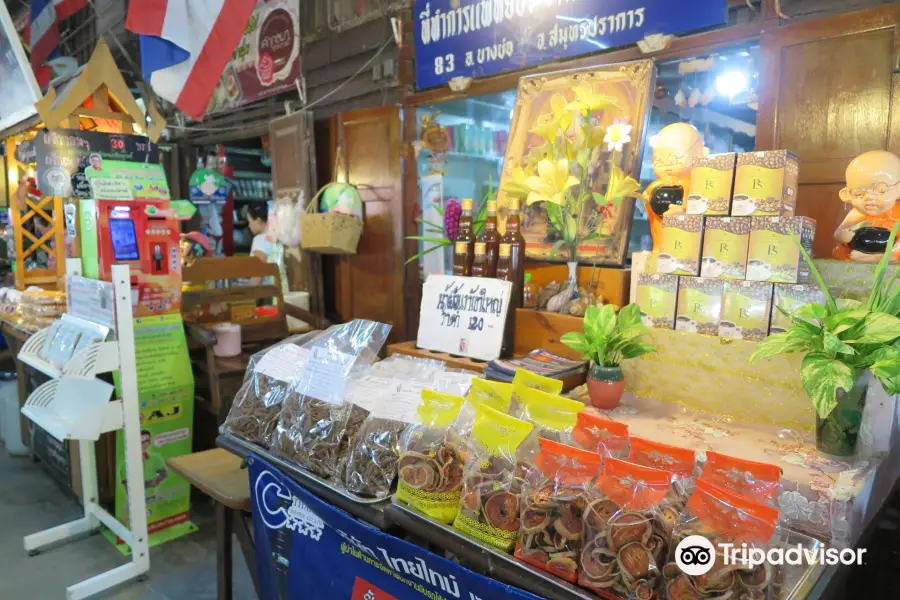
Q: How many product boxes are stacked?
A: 9